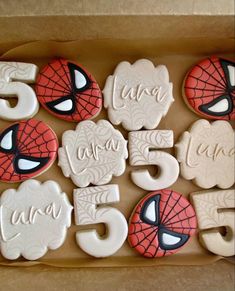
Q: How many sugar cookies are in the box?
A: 12